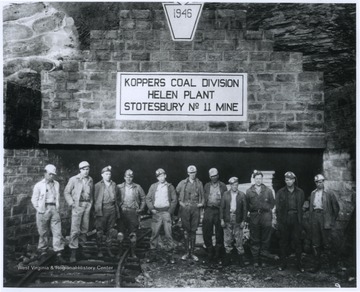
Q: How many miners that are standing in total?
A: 11